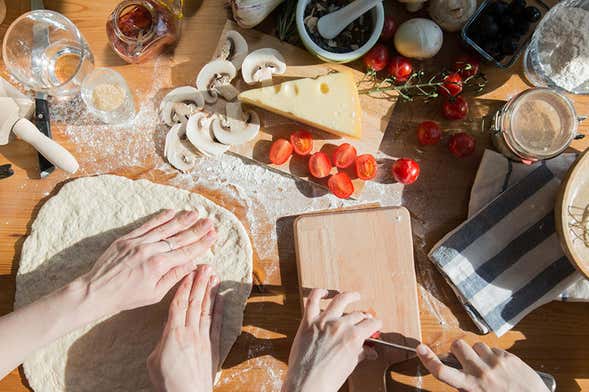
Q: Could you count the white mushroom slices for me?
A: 7